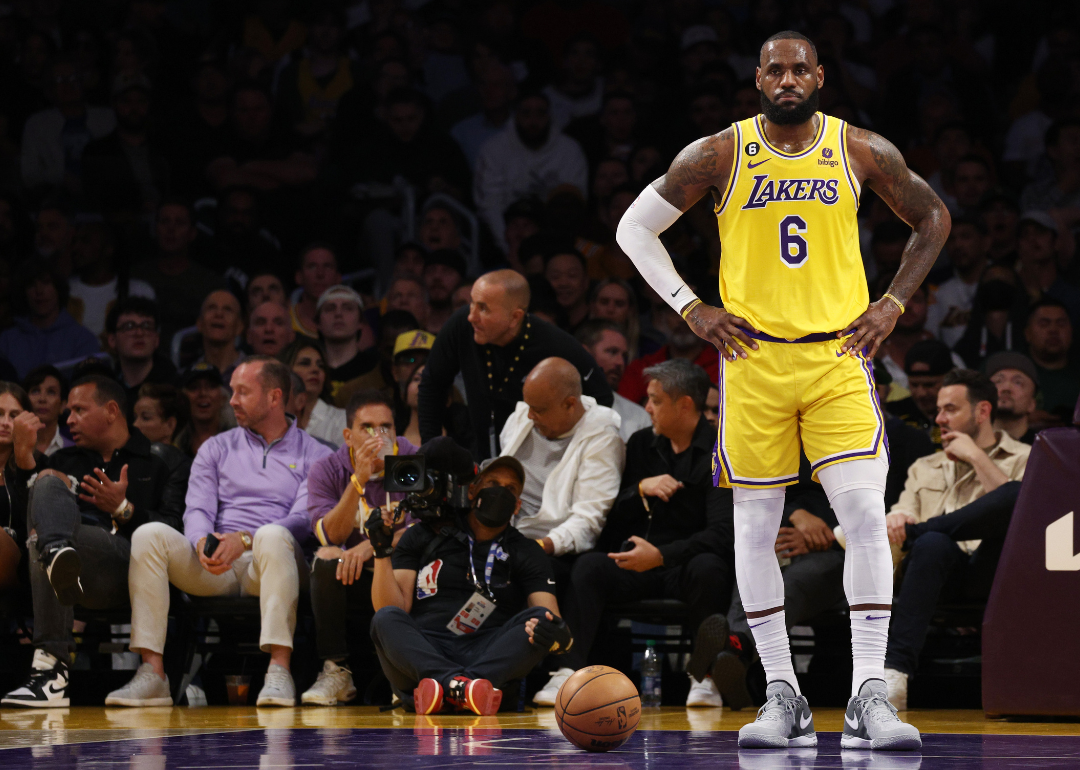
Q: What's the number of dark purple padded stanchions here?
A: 1